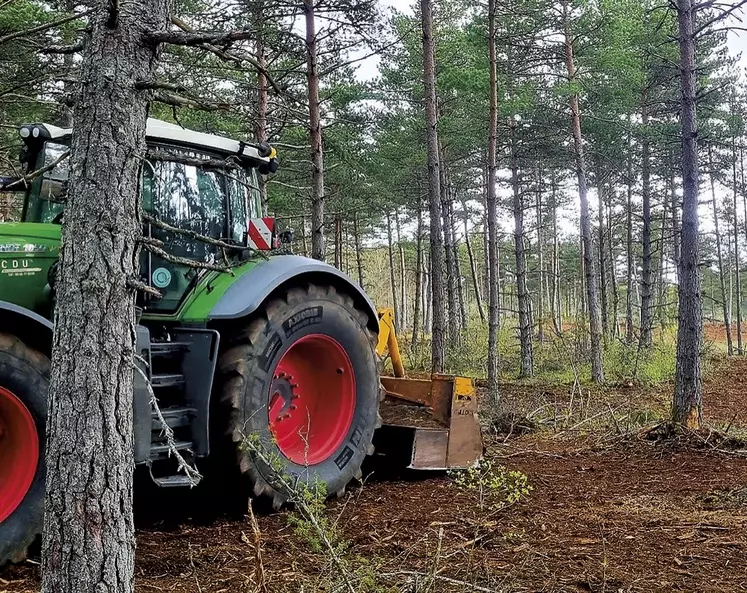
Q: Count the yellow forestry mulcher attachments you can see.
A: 1